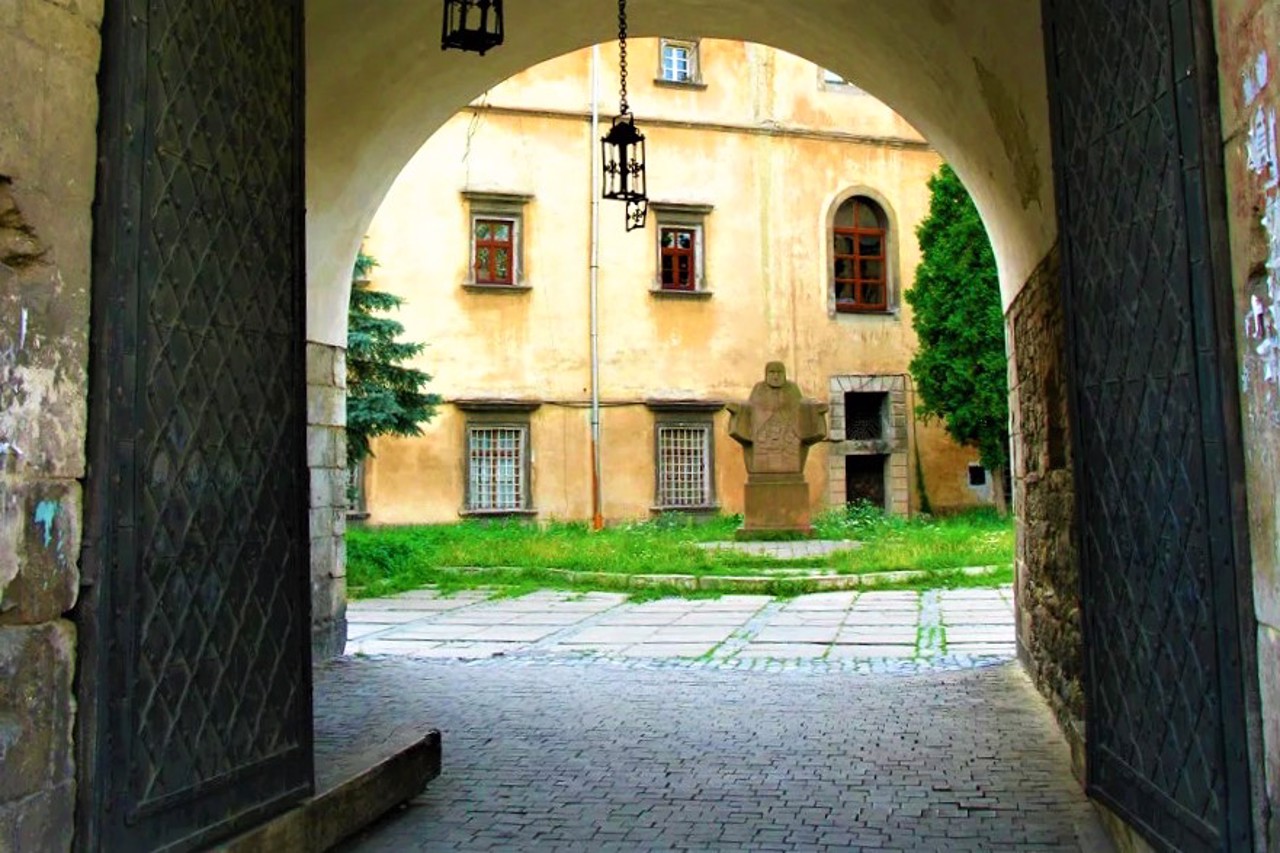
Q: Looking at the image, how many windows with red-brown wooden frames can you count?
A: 3